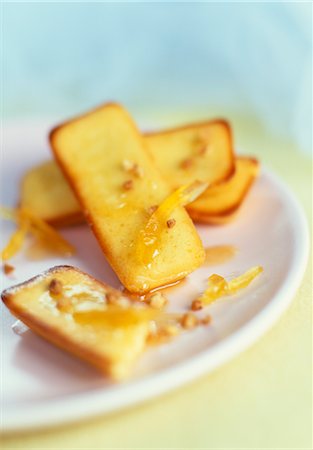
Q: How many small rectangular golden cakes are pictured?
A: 4